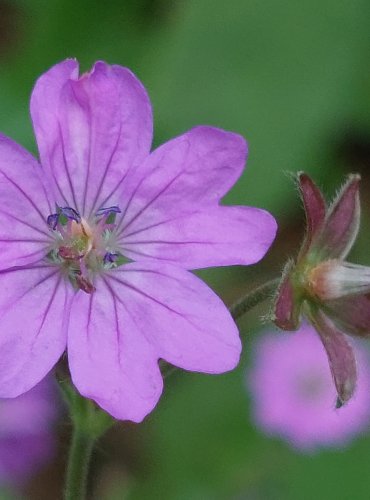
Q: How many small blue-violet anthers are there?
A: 4